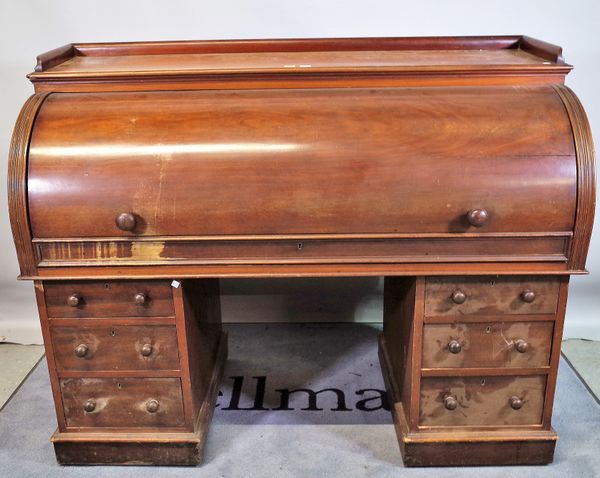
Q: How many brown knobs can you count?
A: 14